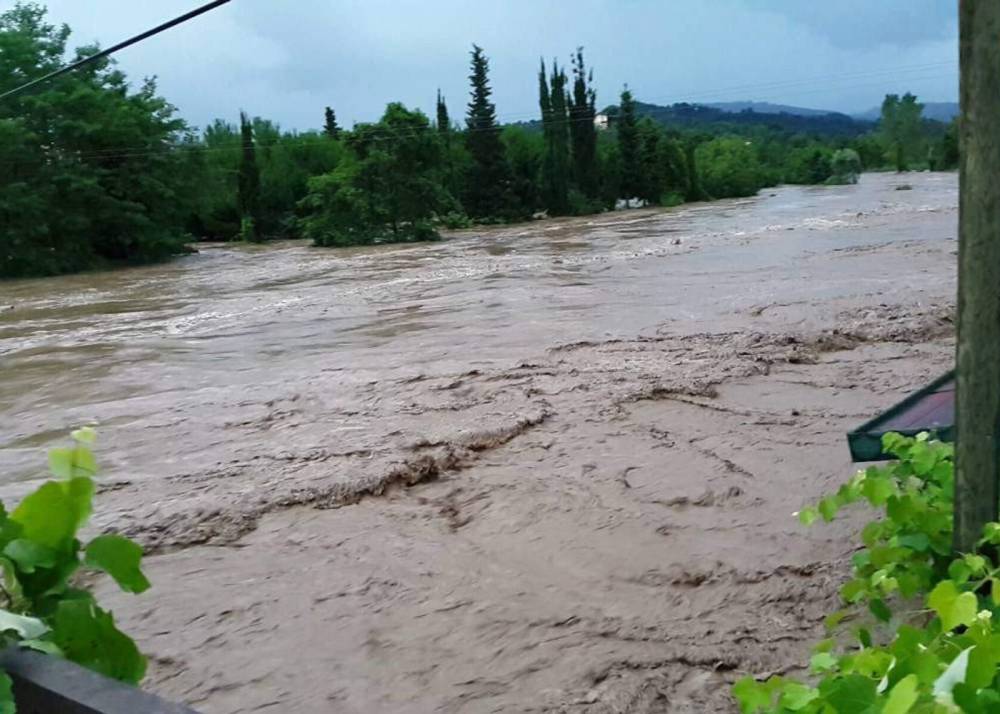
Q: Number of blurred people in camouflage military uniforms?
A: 0